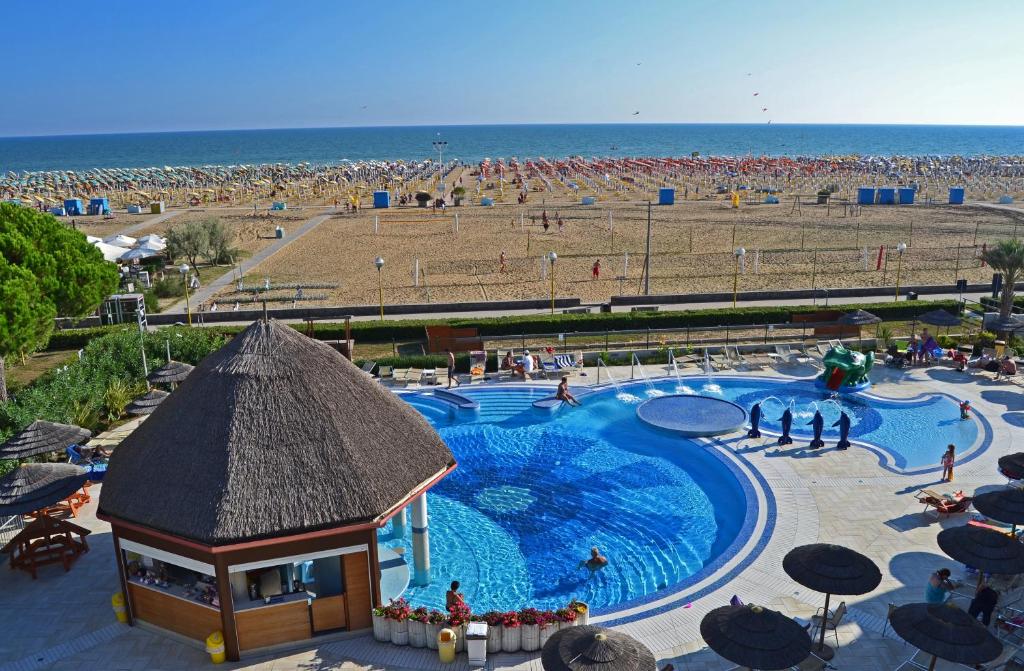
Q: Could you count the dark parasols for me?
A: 14